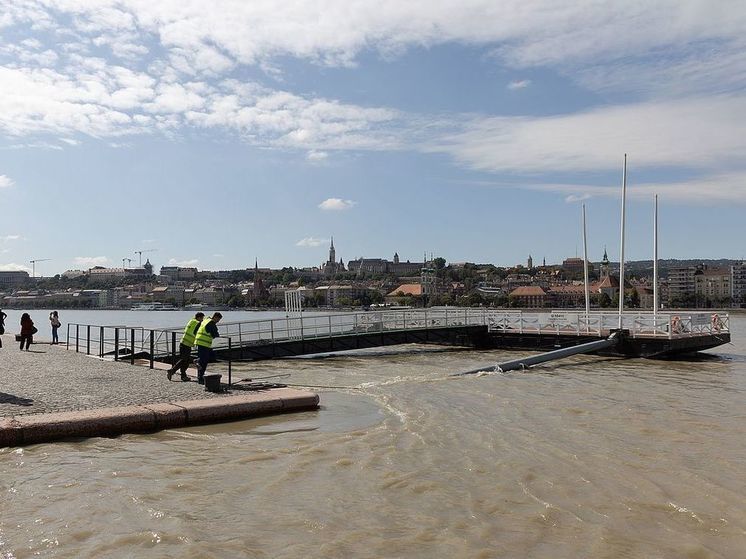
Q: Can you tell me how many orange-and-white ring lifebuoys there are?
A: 2